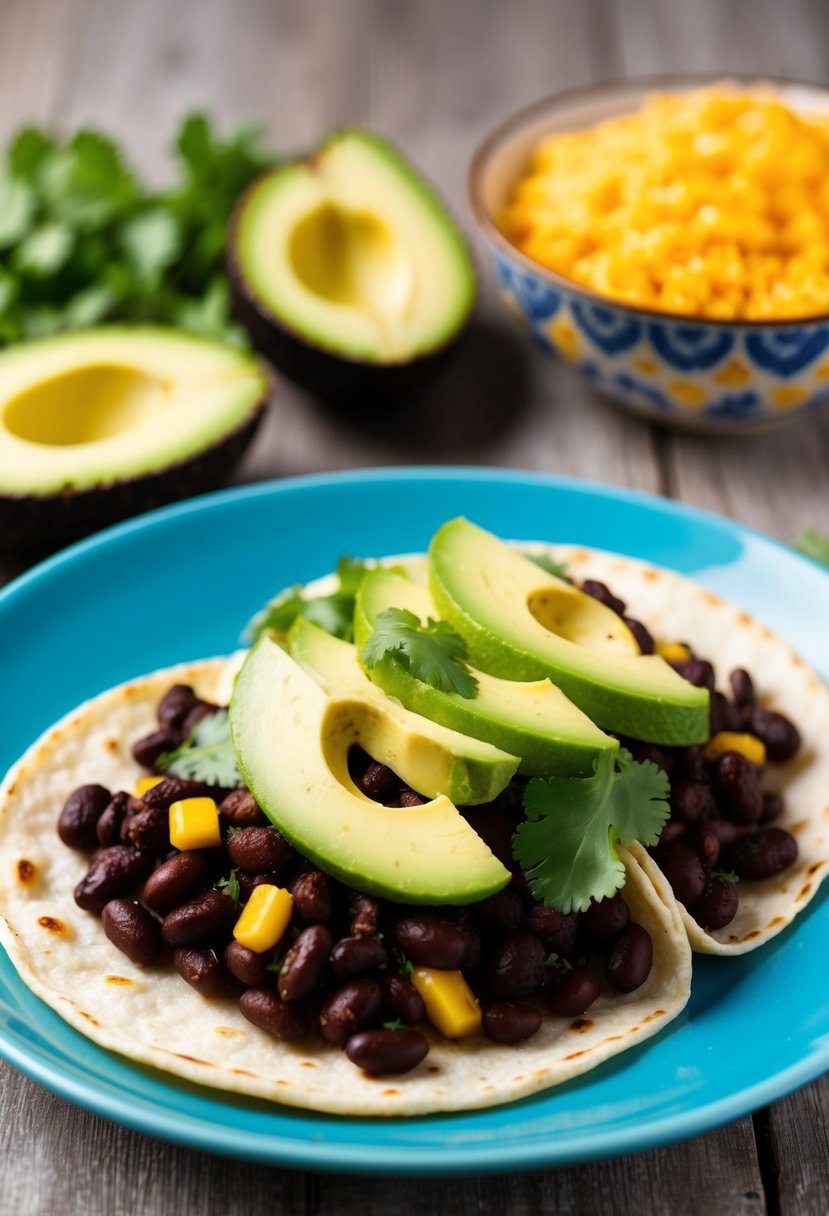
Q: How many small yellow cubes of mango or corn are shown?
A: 6